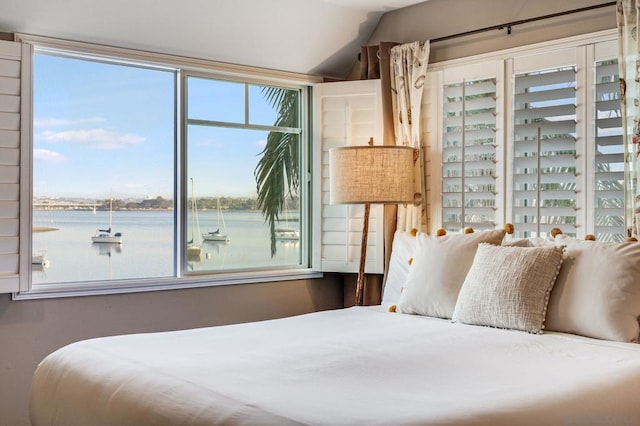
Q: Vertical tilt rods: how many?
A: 3